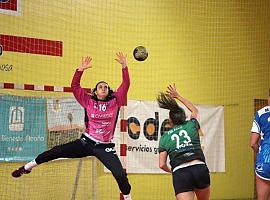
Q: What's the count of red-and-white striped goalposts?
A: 1